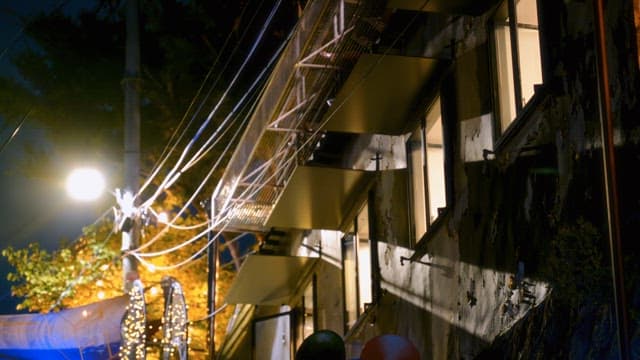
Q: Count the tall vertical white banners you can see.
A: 0